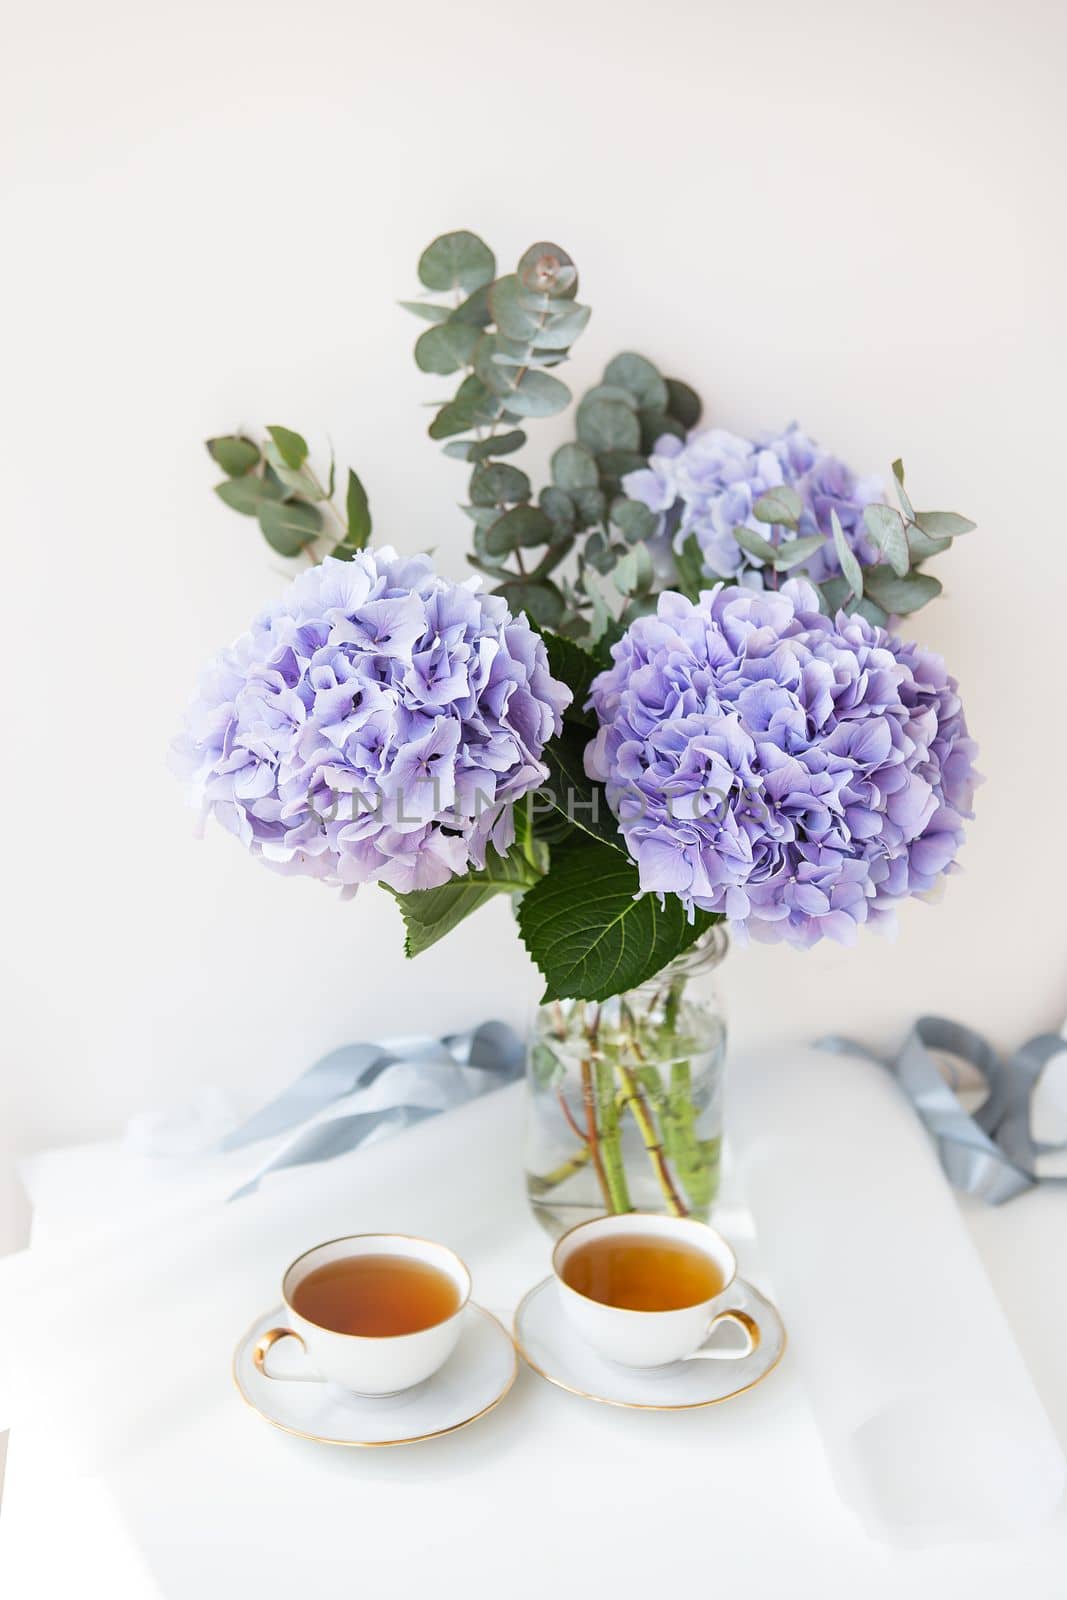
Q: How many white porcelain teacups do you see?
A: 2